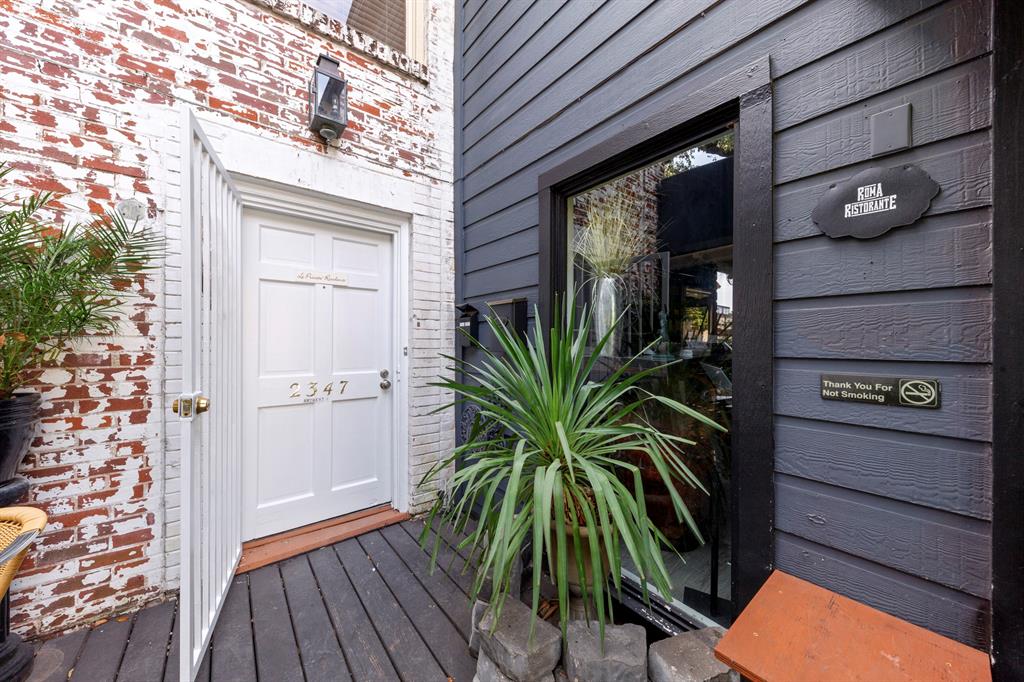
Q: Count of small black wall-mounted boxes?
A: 2